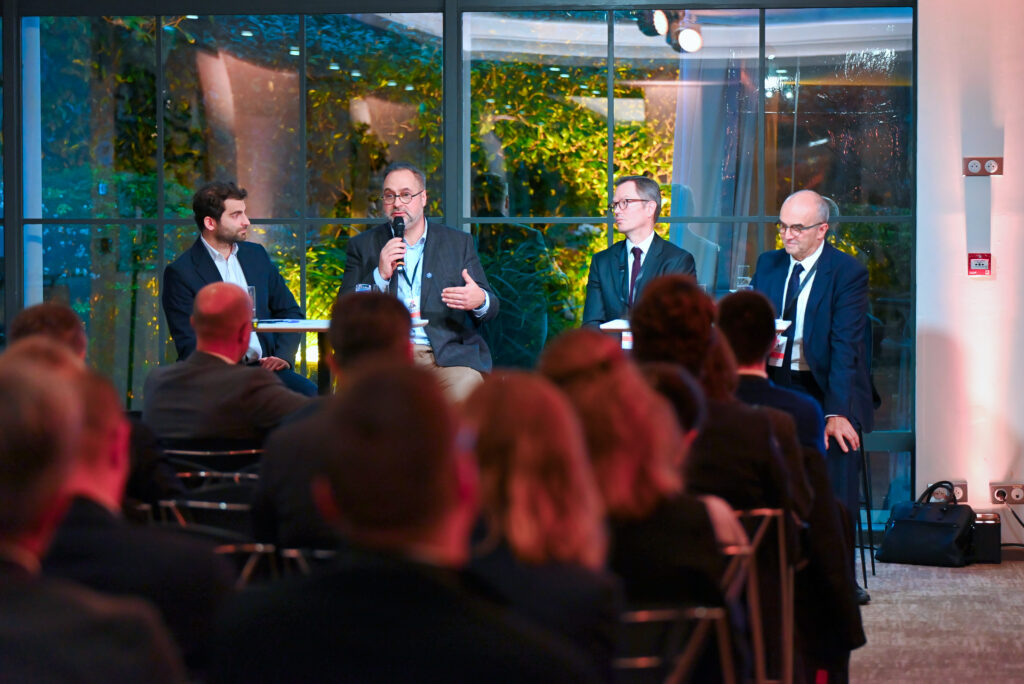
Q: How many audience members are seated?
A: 13